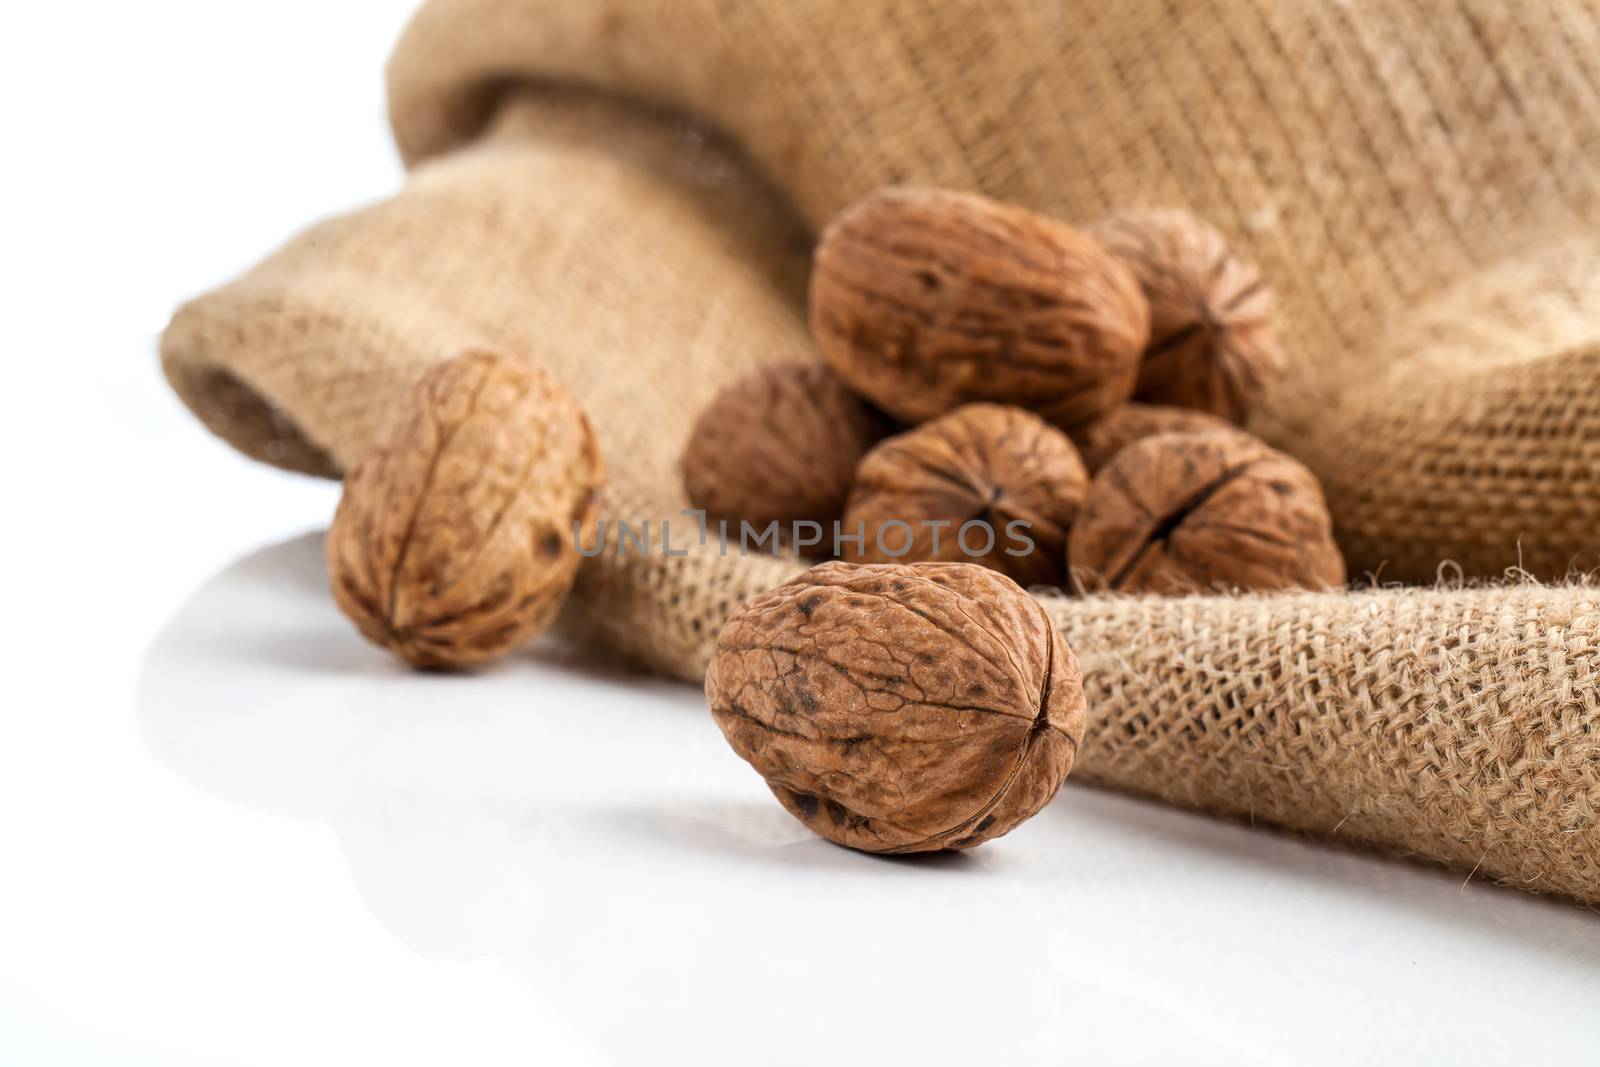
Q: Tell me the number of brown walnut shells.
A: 8